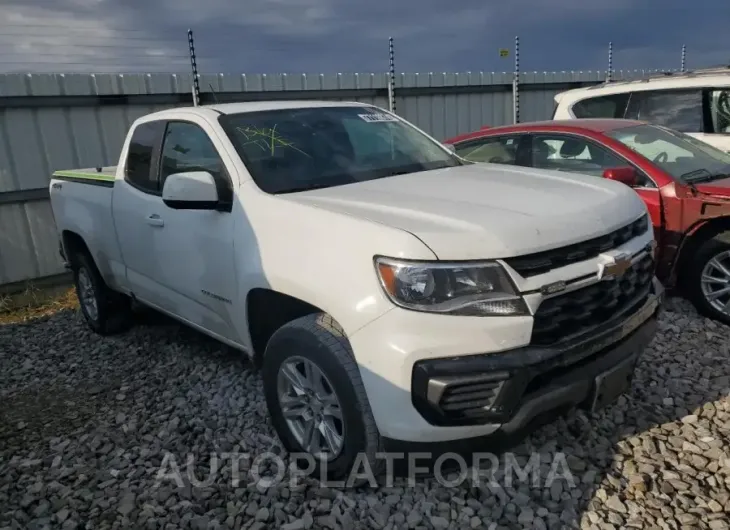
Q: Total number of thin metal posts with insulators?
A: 5